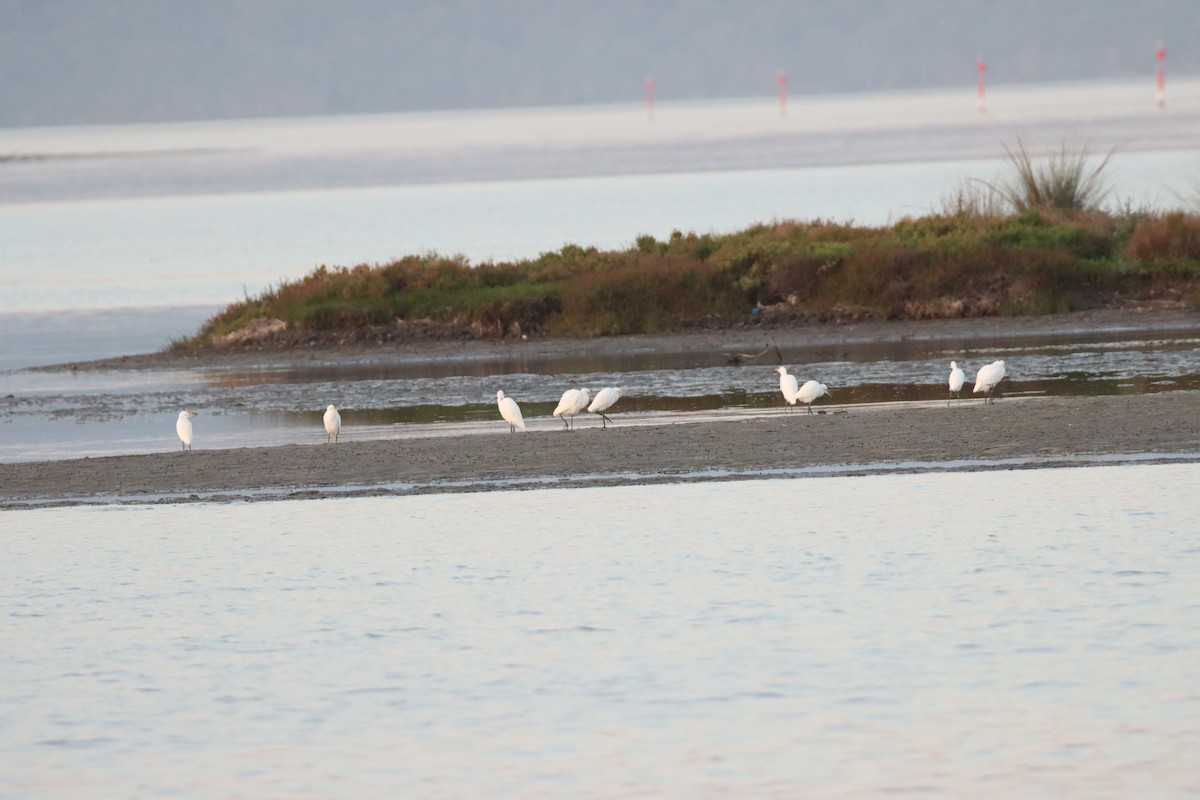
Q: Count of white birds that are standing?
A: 9